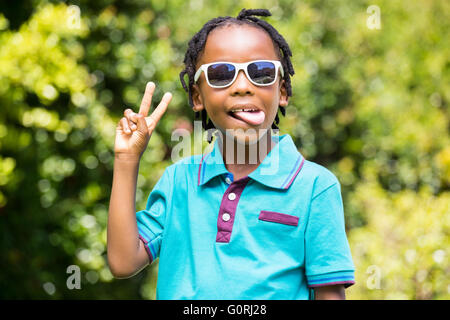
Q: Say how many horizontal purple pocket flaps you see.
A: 1